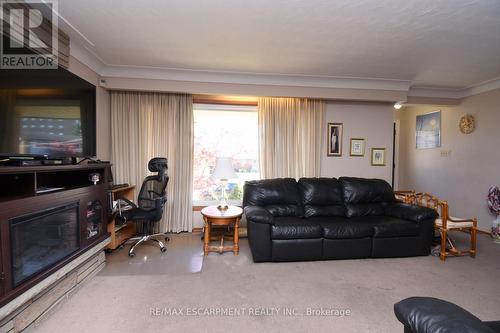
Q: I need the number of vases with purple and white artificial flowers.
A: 1